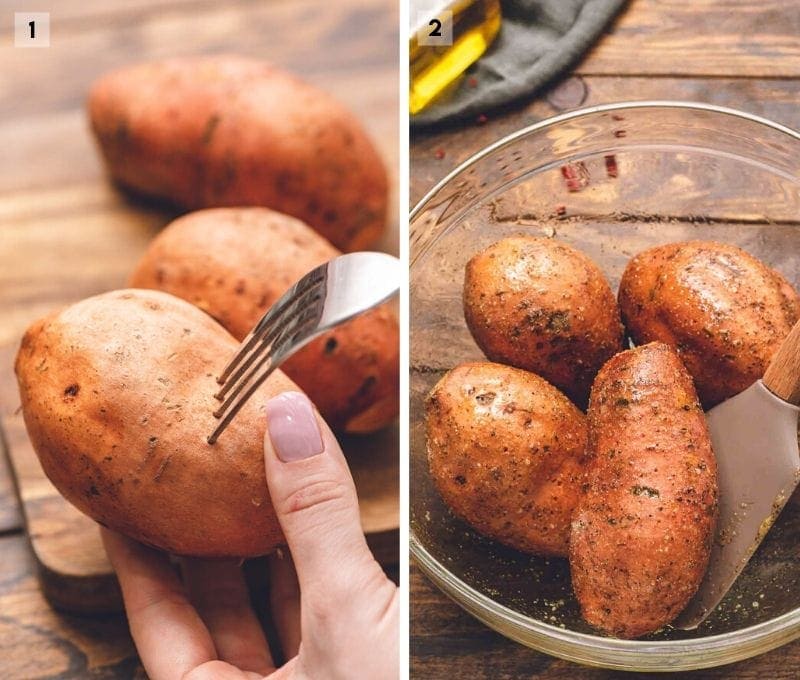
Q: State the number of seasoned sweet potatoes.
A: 4